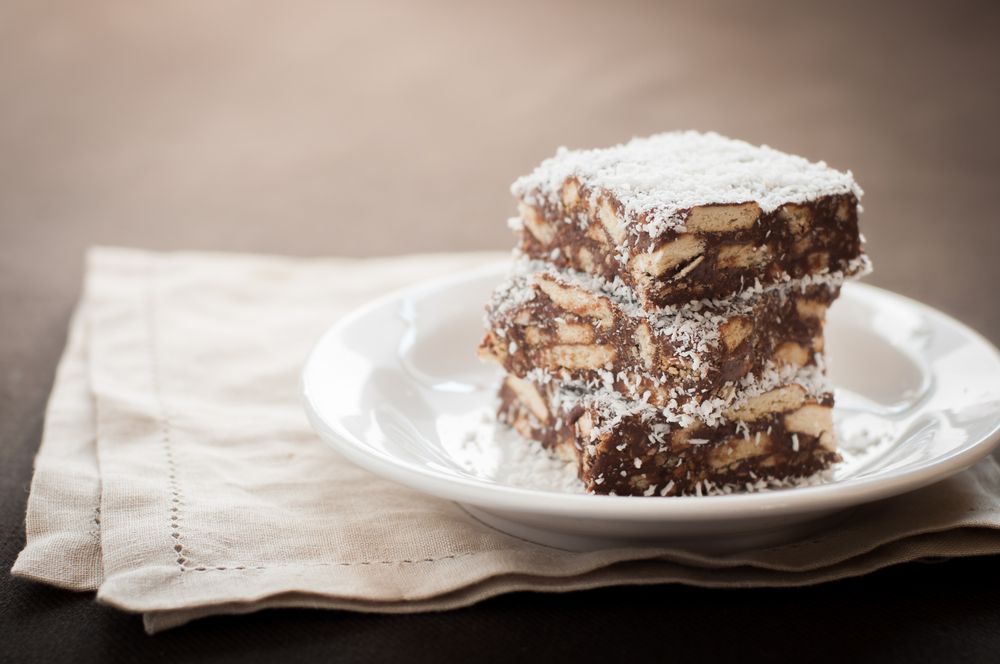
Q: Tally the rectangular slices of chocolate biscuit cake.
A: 3